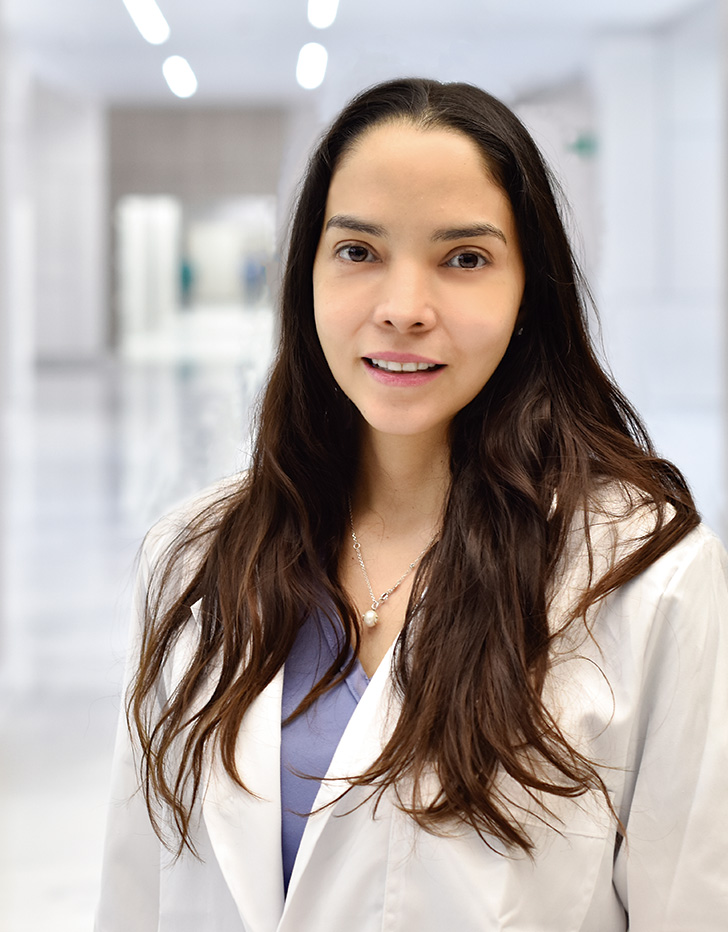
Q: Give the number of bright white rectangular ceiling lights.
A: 4